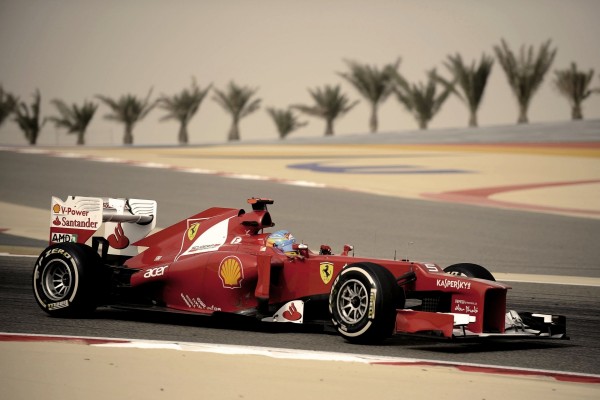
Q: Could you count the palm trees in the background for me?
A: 13